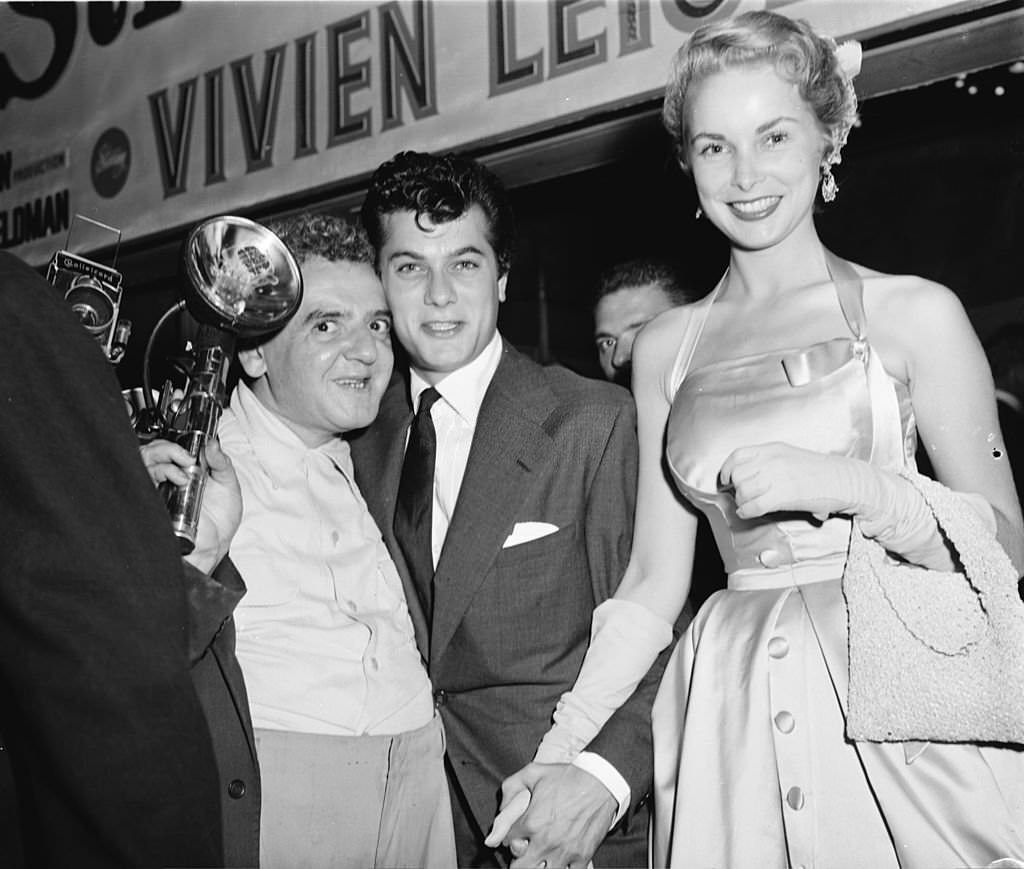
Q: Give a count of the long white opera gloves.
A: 2